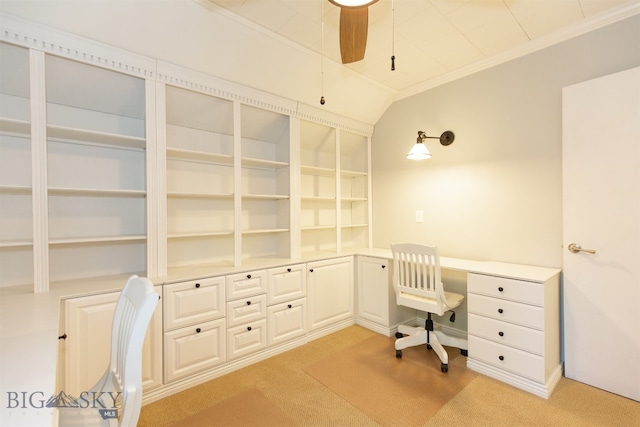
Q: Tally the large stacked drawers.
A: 4